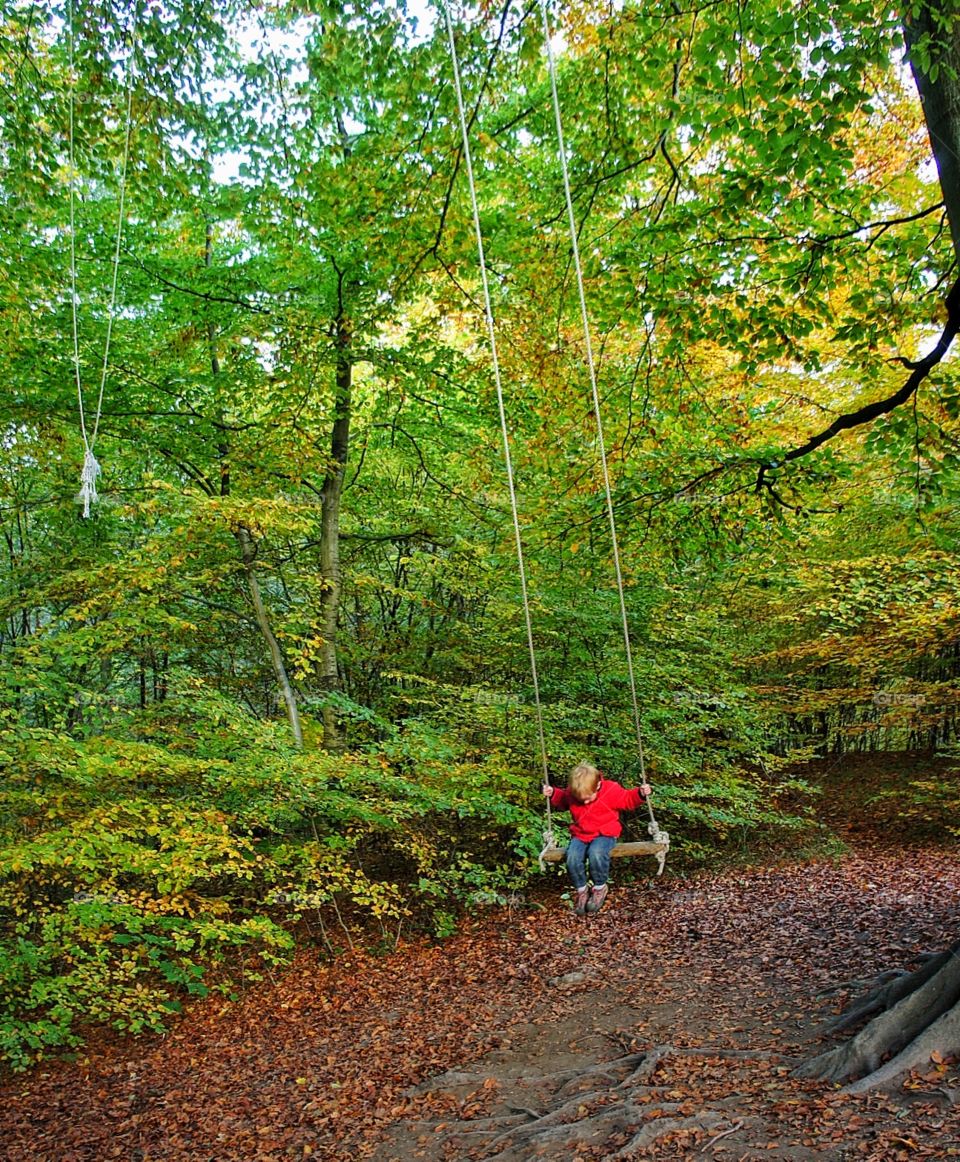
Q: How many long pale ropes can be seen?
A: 4